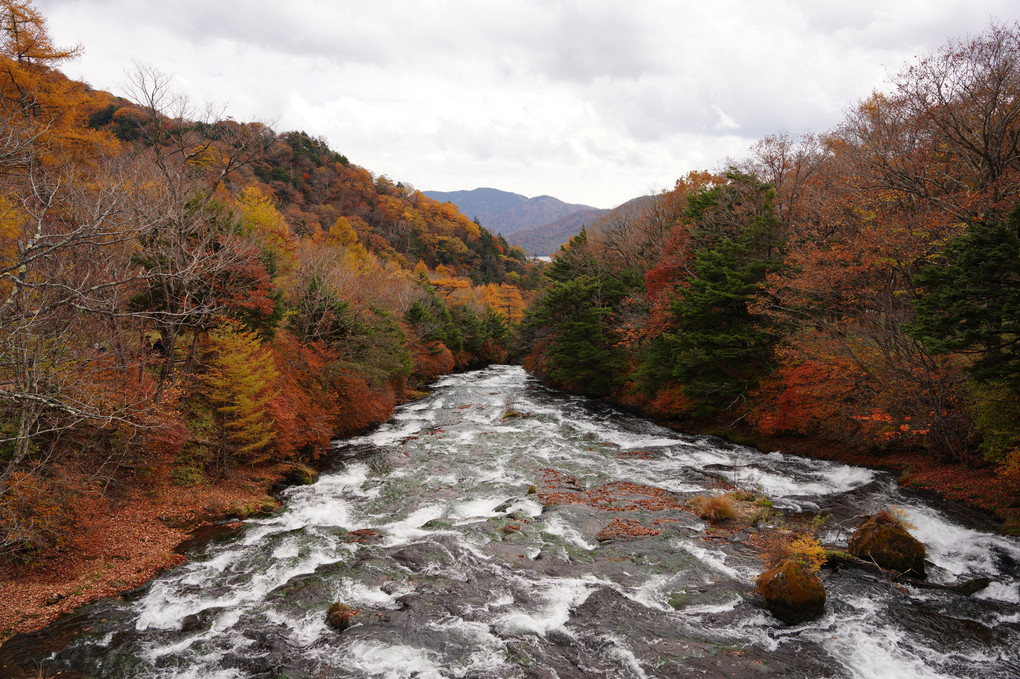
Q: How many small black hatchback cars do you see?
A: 0